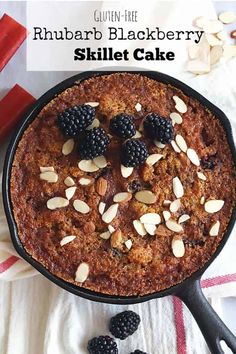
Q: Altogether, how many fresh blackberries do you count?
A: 8